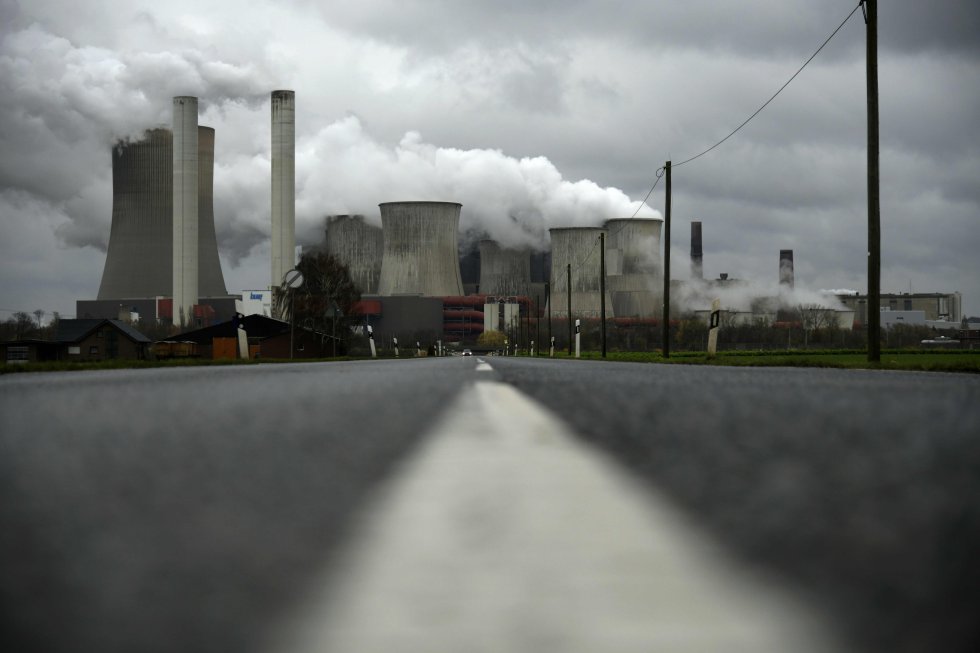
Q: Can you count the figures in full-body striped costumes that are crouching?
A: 0